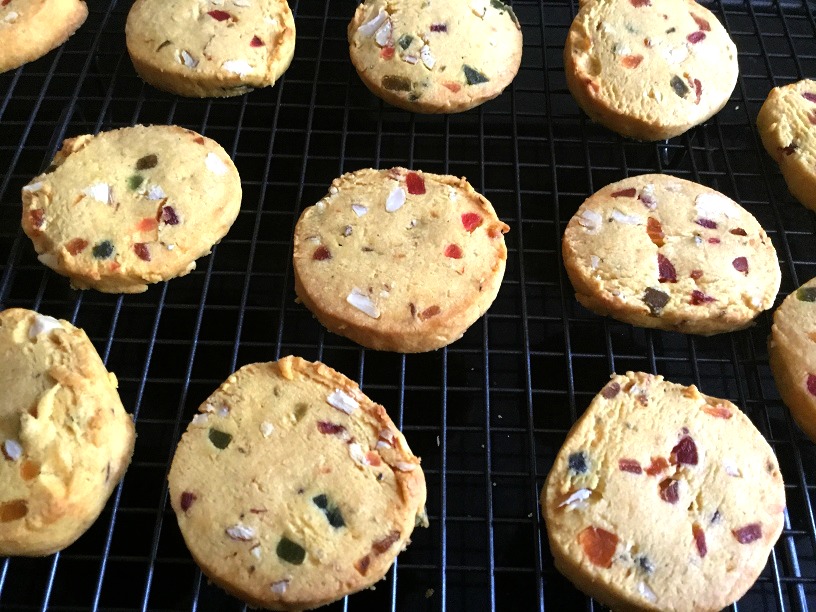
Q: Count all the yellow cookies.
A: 12